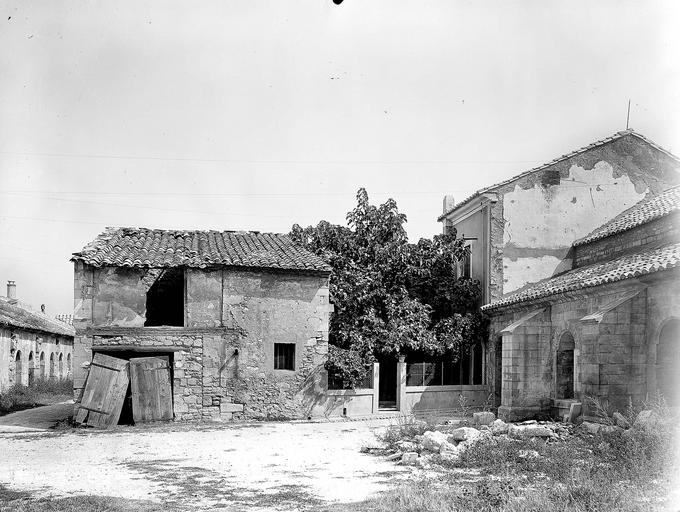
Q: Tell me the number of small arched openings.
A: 6